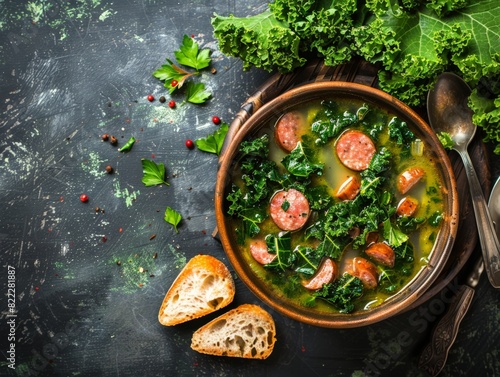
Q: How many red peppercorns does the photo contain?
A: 6